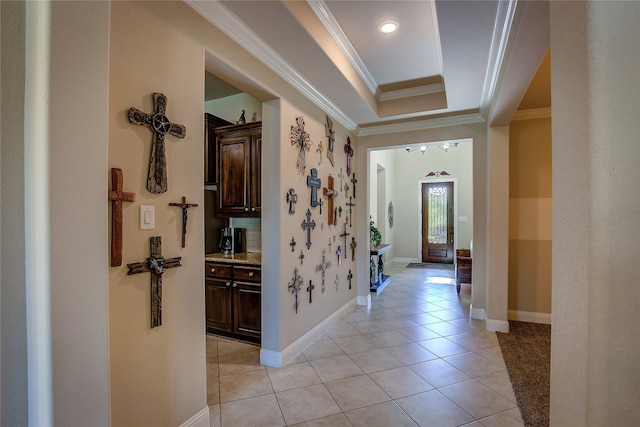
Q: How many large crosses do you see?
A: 3